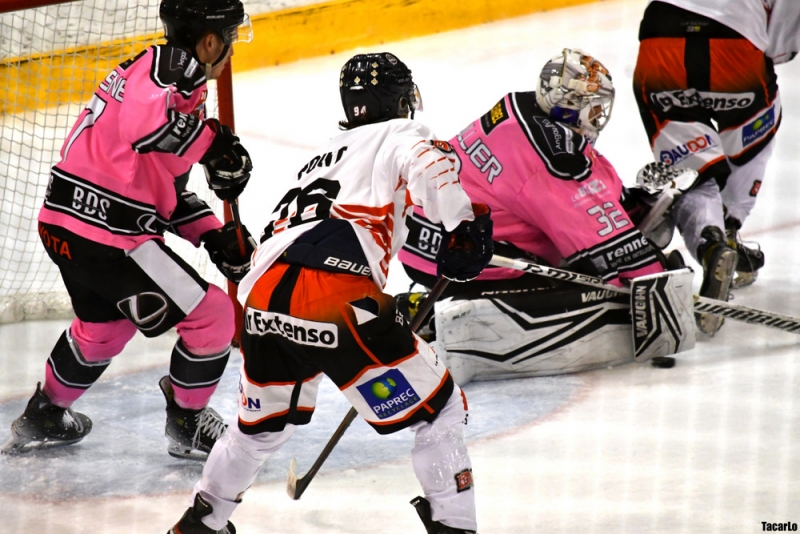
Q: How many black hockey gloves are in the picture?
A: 3